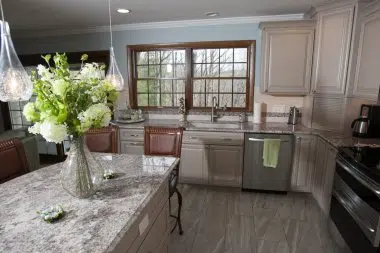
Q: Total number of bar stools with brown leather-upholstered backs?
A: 3